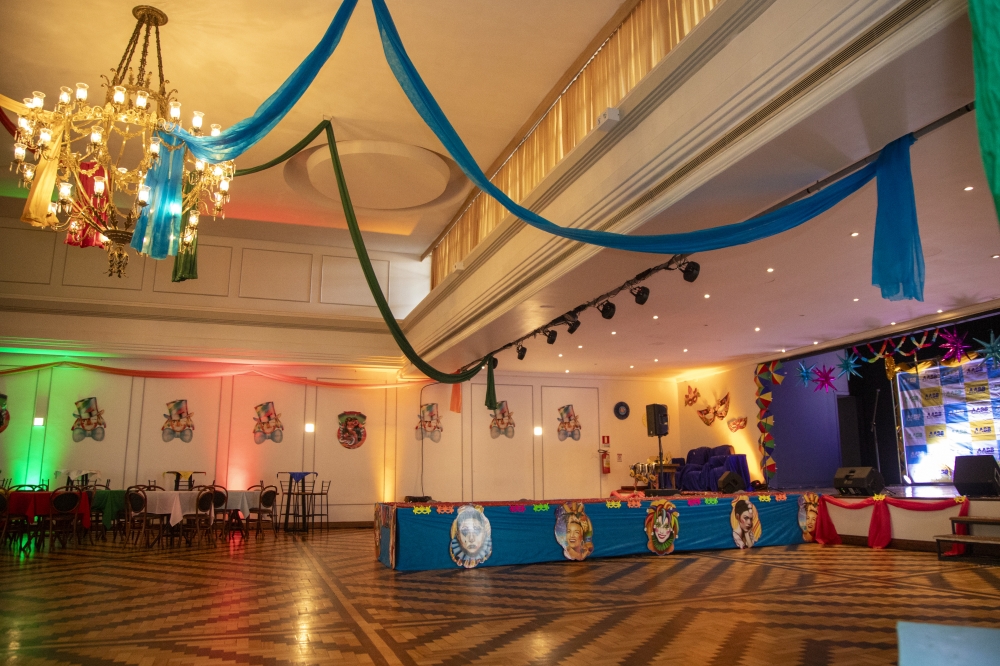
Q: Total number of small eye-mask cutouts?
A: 12